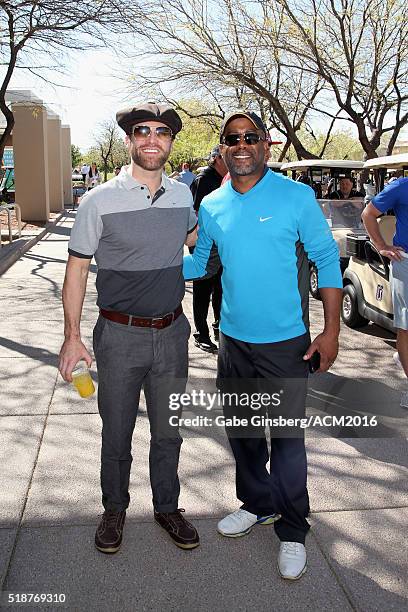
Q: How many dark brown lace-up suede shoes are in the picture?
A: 2